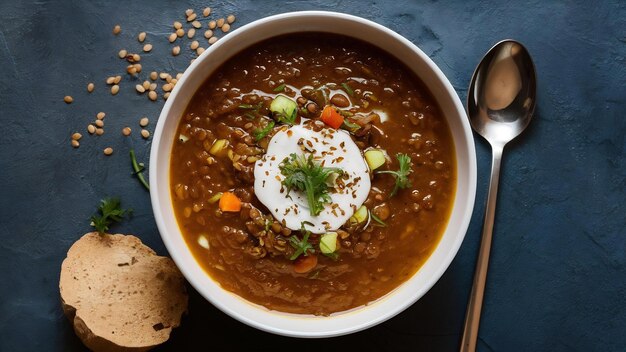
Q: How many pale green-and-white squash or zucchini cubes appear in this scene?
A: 4